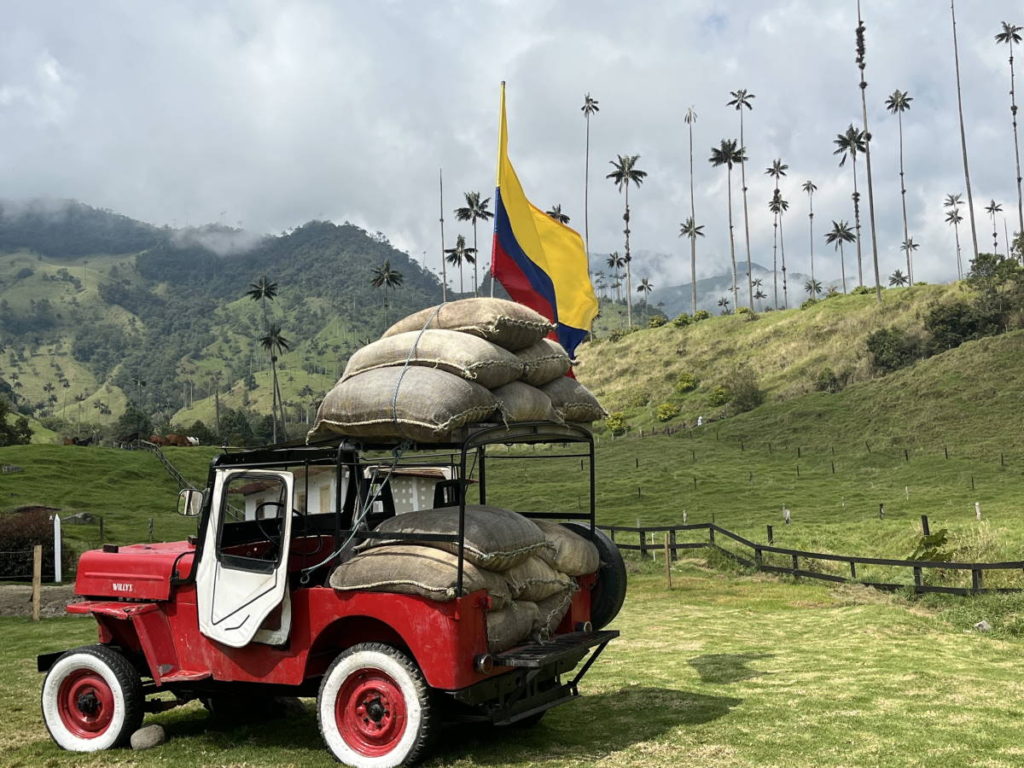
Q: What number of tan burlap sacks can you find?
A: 12